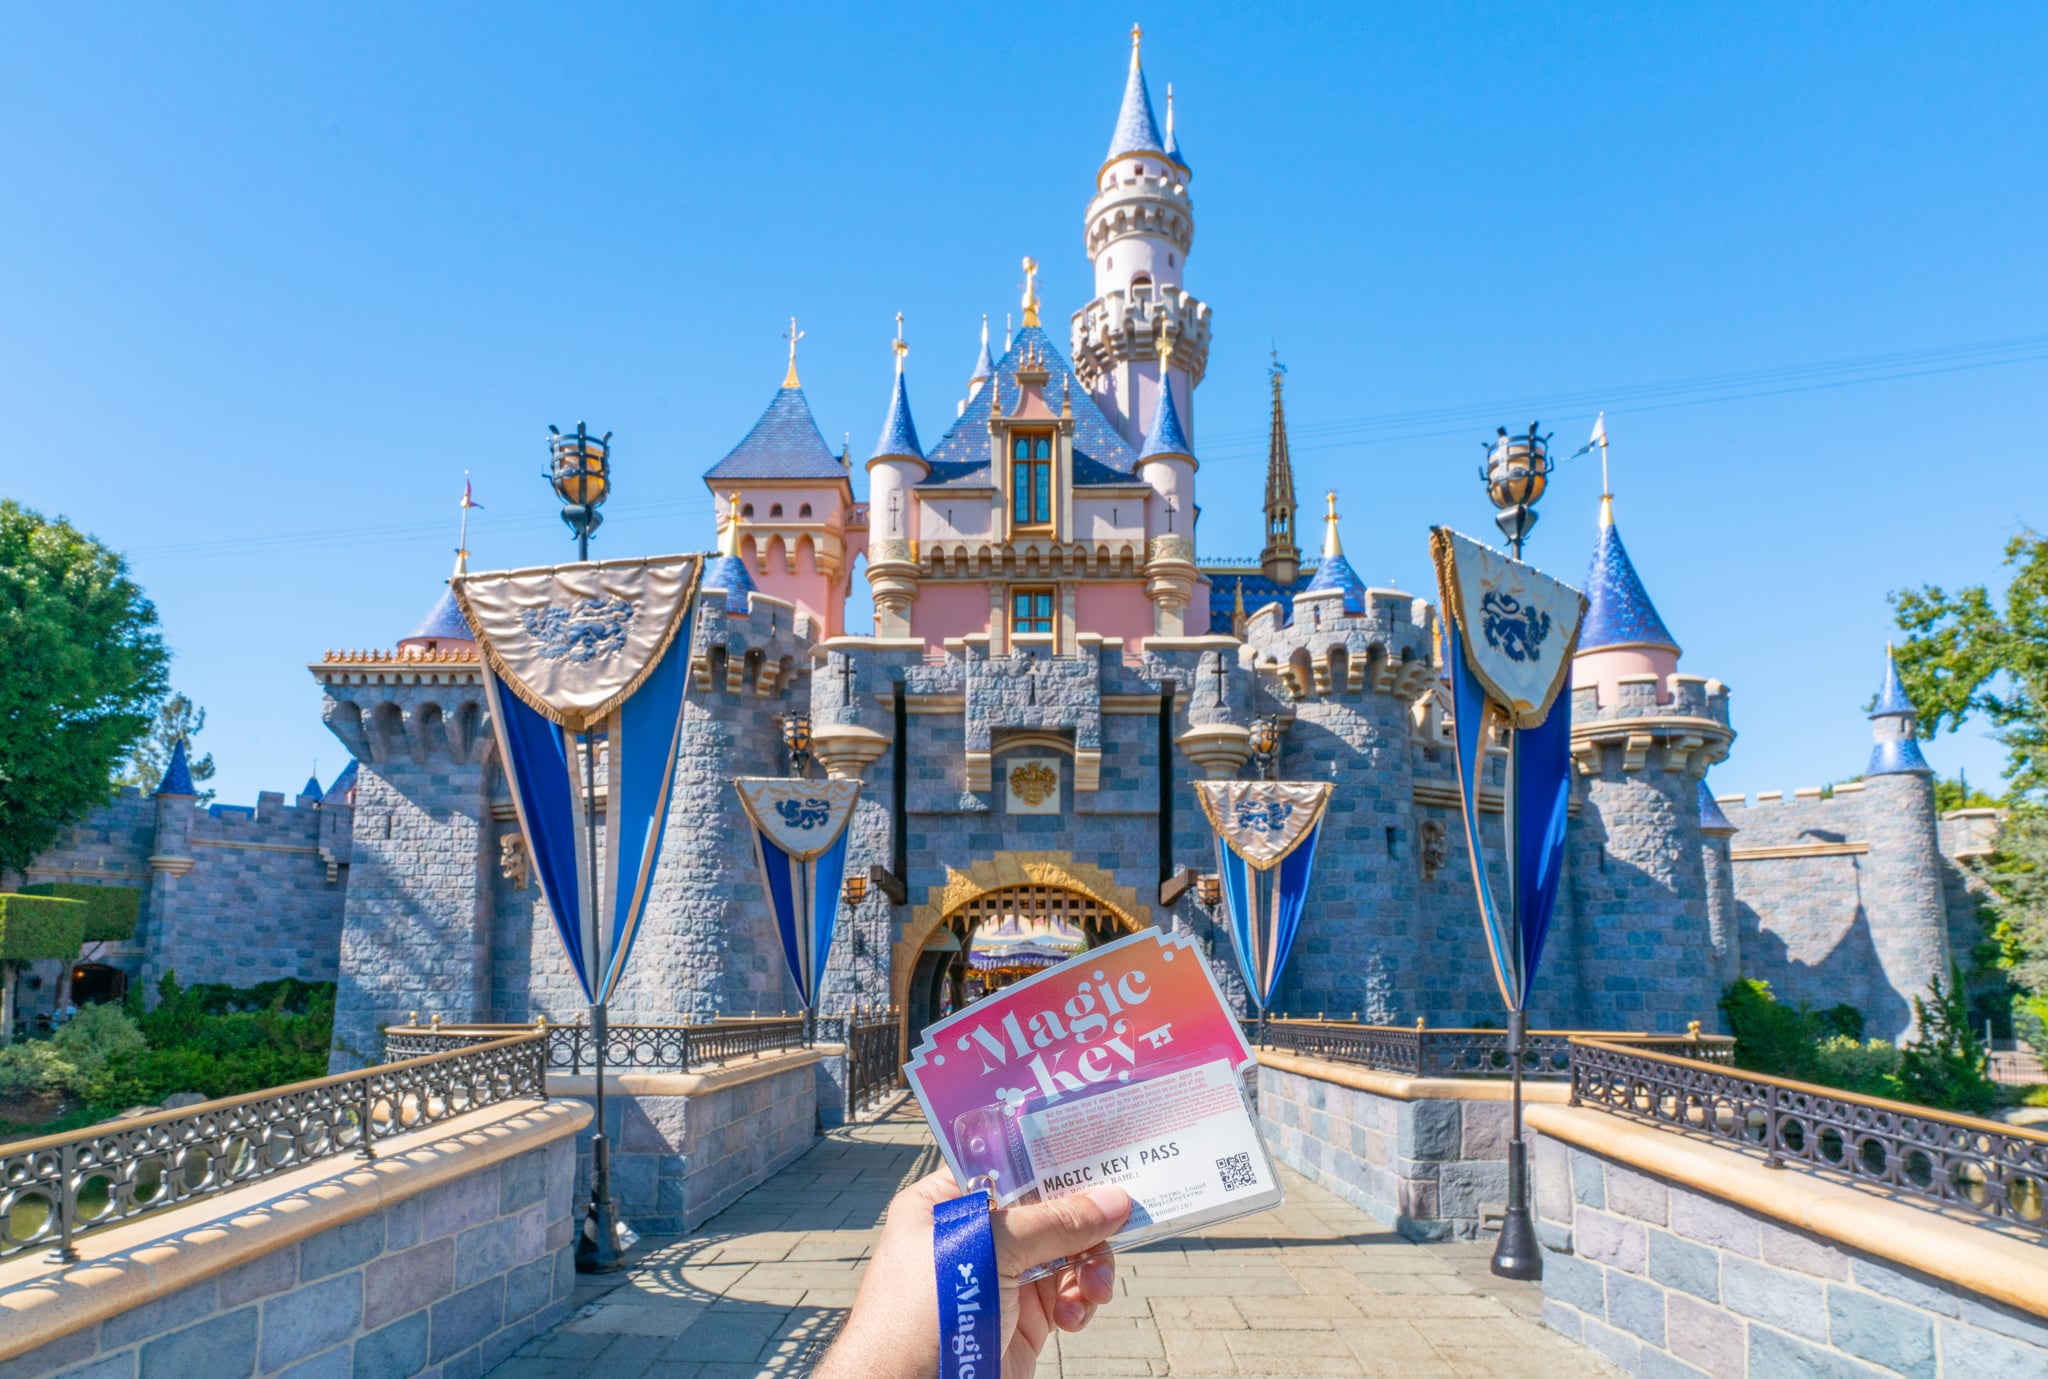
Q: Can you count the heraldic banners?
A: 4